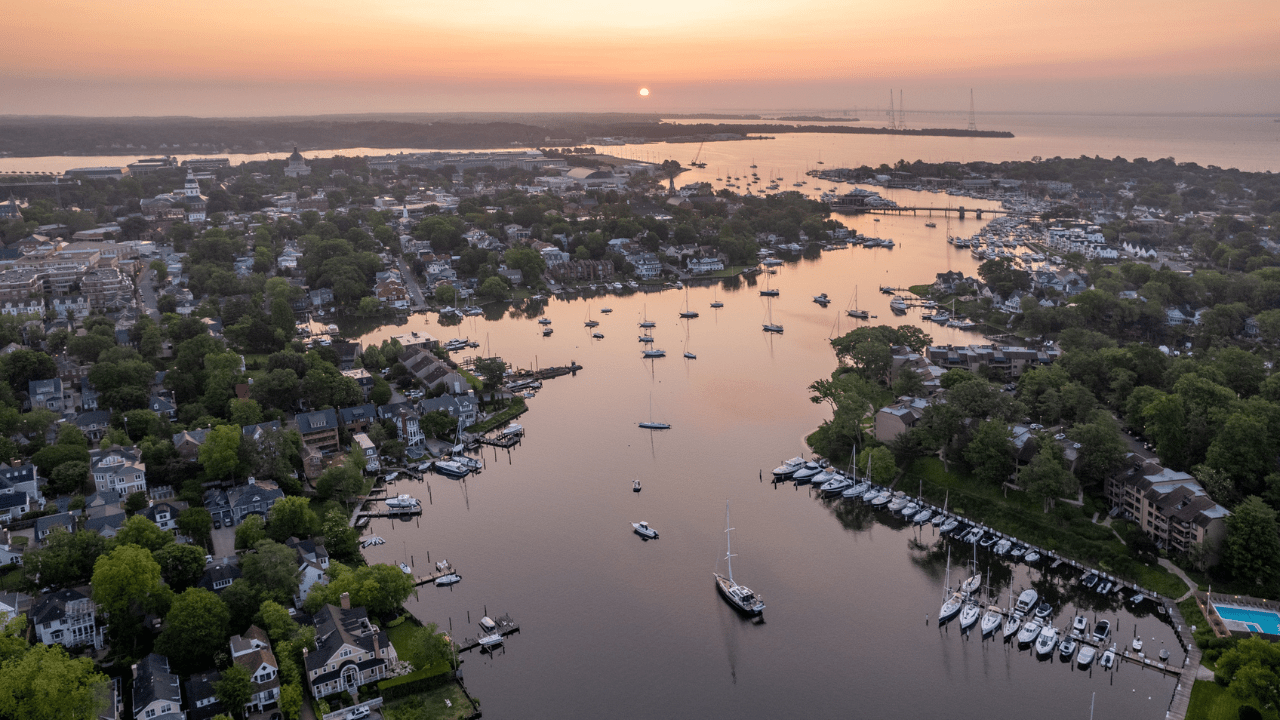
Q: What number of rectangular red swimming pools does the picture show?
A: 0